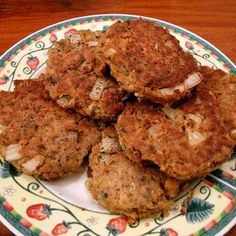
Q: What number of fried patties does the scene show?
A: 6